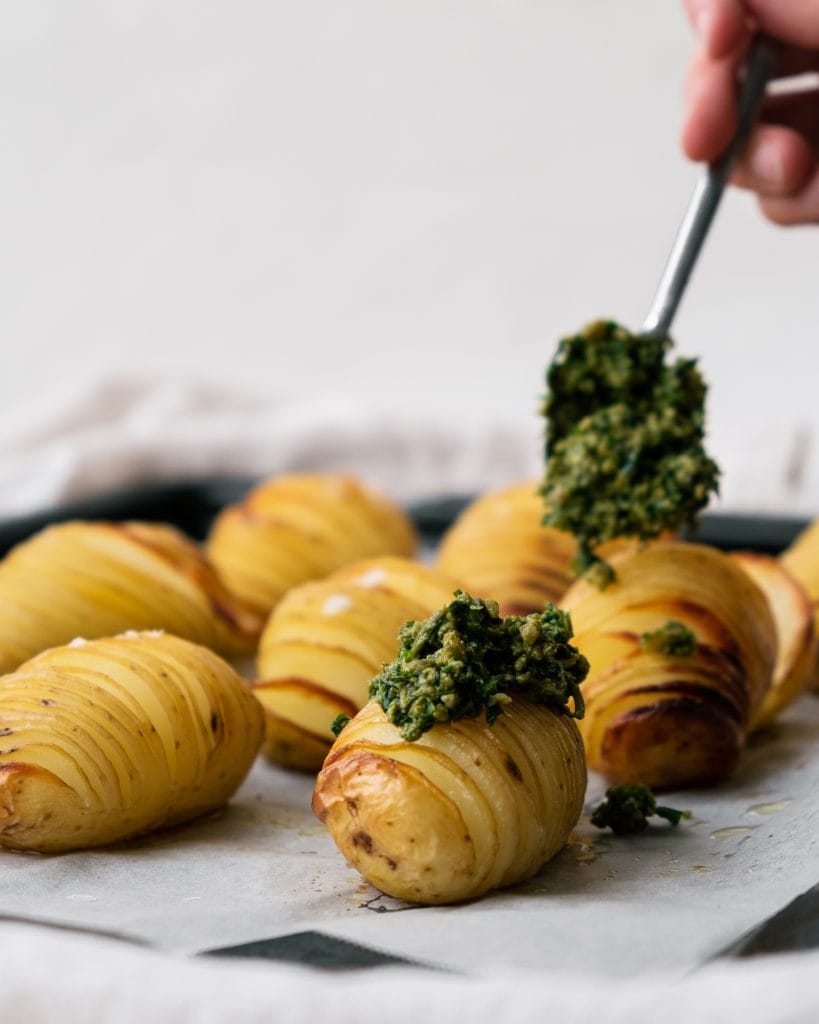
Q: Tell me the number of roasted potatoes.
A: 8